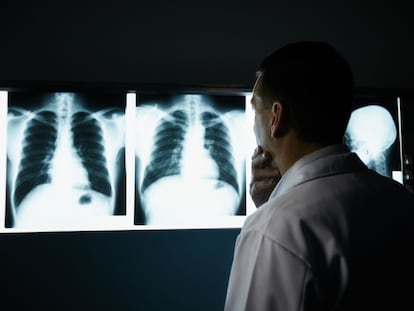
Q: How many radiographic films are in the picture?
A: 3